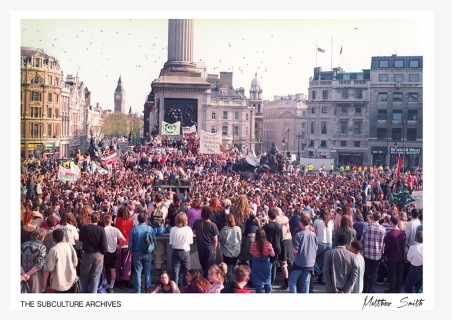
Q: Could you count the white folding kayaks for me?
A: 0